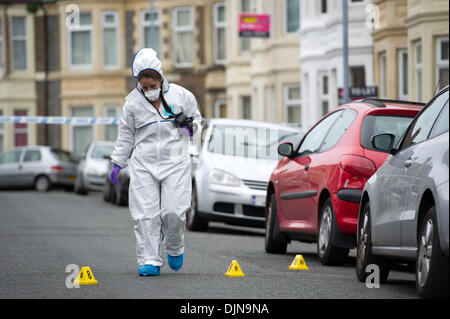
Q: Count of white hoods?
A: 1